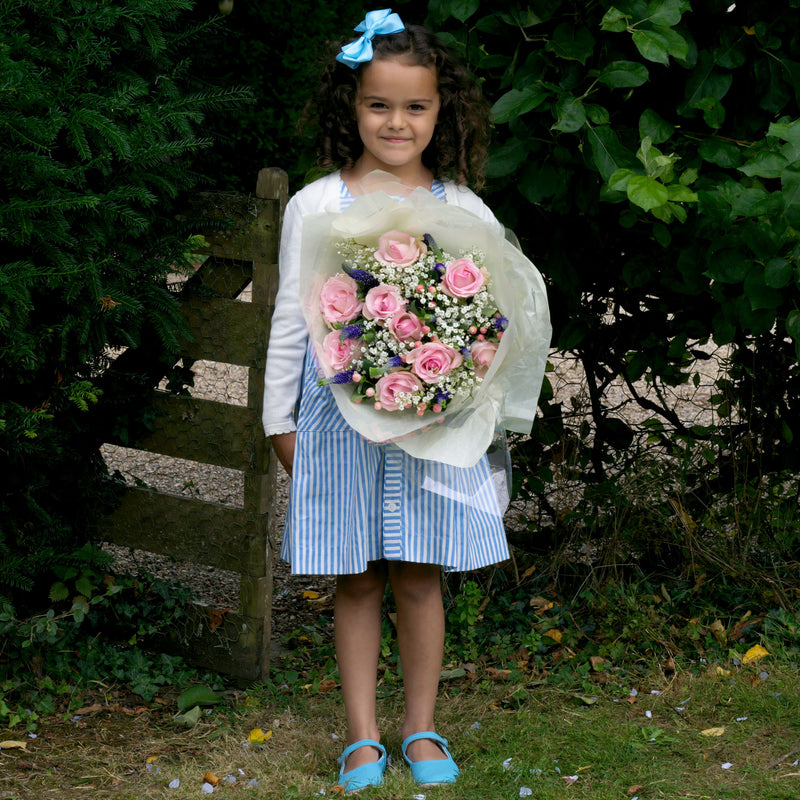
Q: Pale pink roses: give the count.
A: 9